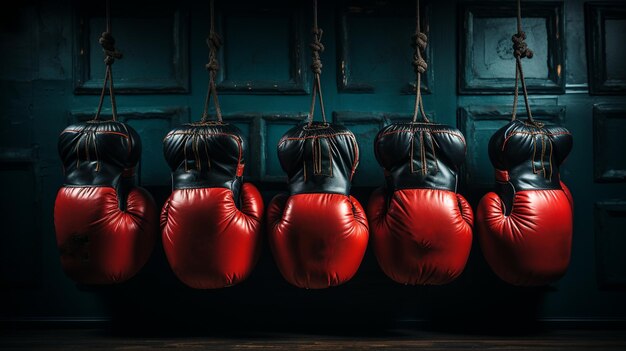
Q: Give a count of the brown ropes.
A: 5